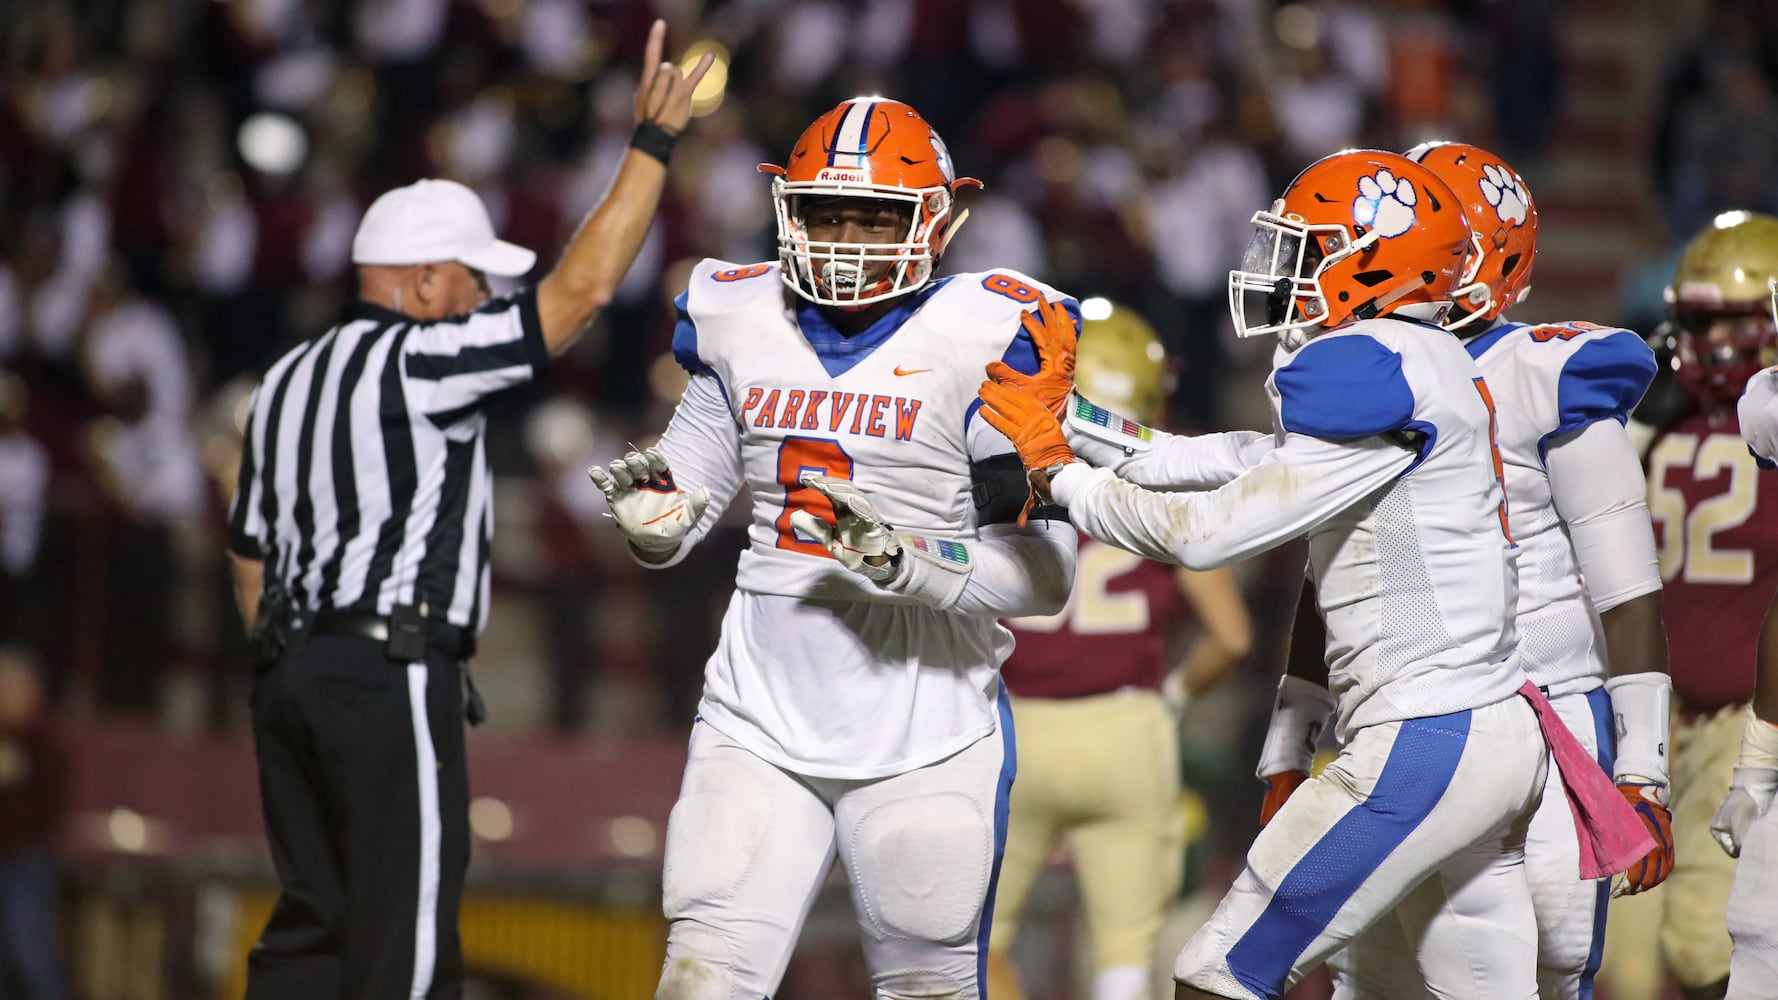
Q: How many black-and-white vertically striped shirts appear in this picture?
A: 1